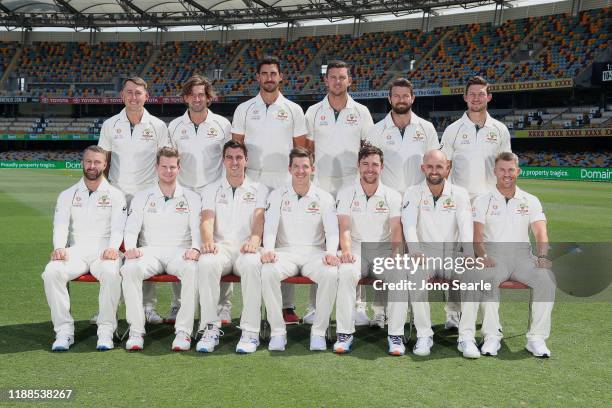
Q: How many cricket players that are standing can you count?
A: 6